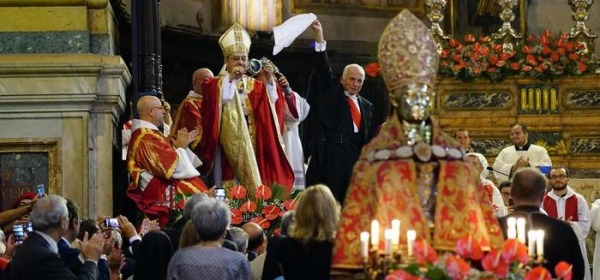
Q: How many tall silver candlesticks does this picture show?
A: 3